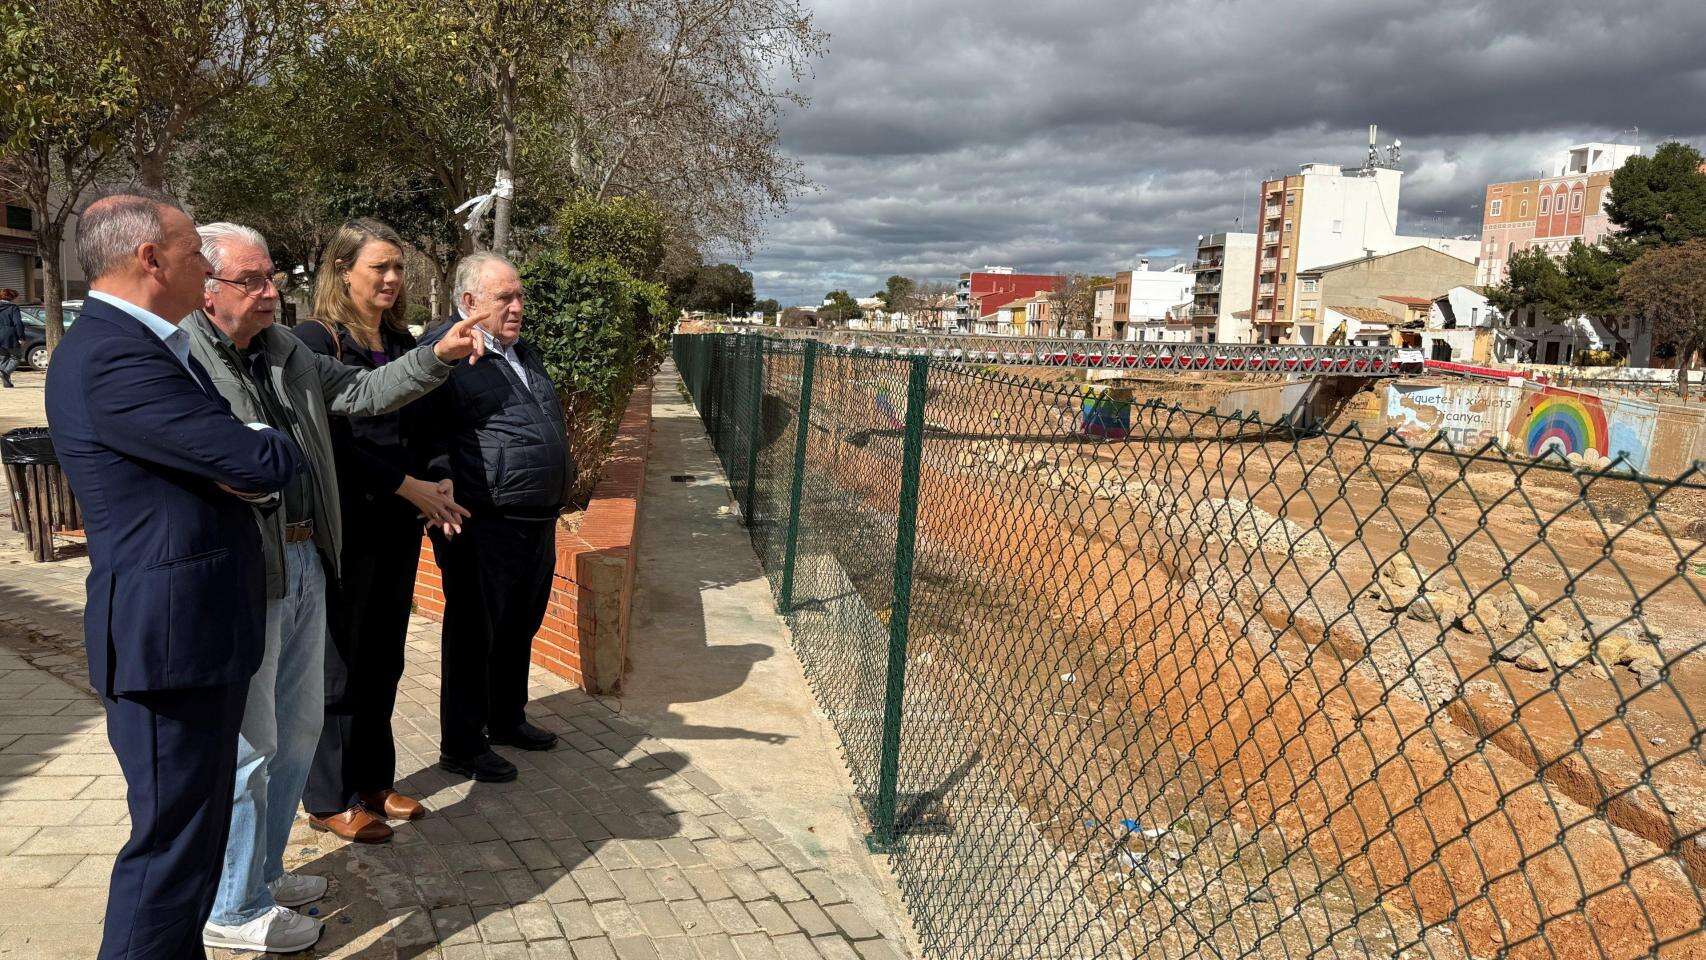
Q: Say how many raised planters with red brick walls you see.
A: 1